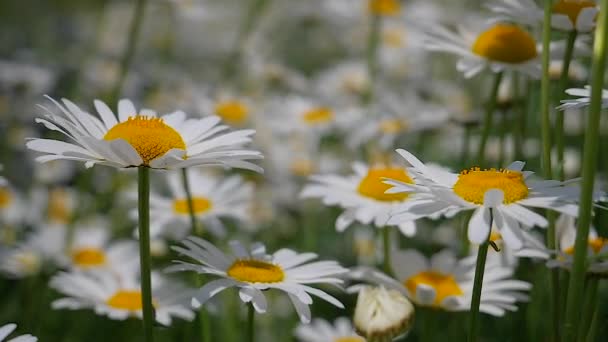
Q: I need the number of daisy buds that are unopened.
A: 1